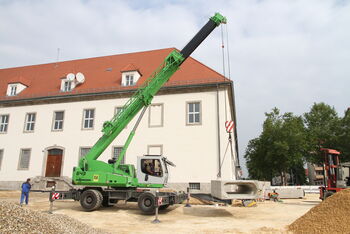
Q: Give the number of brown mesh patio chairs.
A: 0